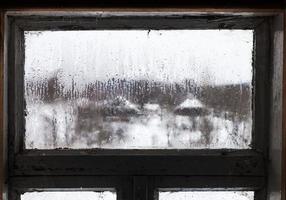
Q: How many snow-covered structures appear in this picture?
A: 2